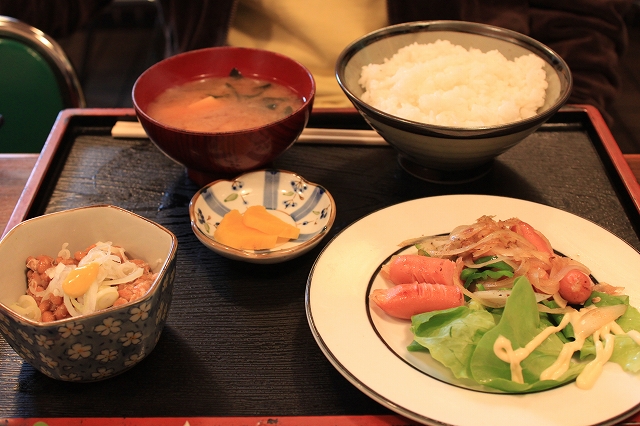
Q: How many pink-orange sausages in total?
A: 4